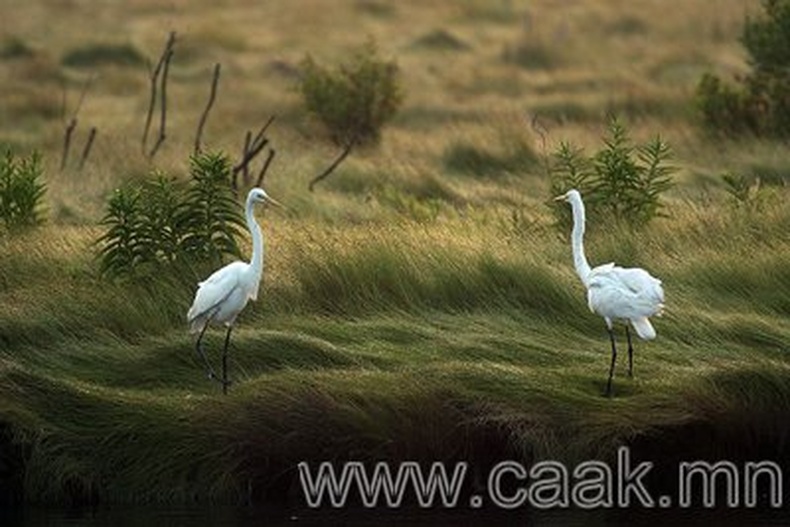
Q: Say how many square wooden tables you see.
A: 0